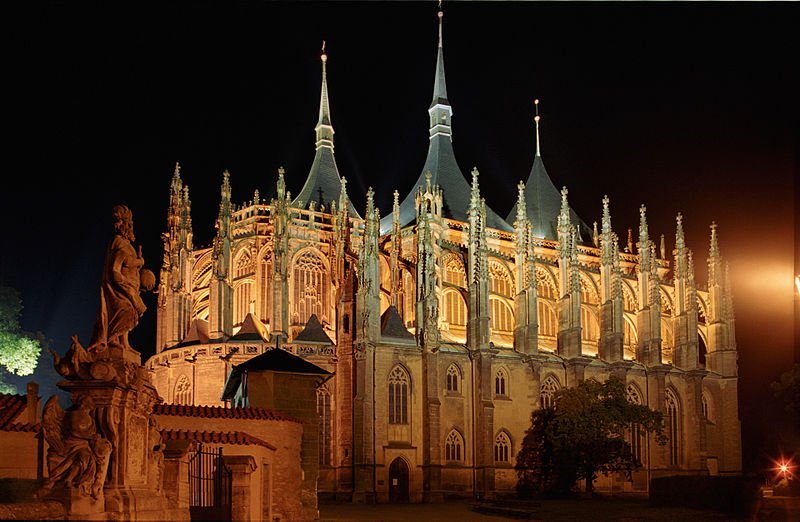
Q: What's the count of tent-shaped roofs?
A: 3